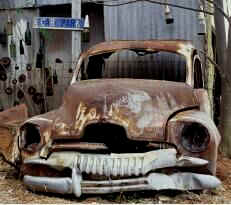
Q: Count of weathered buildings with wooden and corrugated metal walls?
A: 1